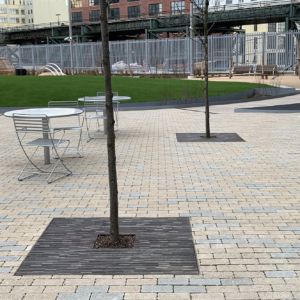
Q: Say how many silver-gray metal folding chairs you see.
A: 4